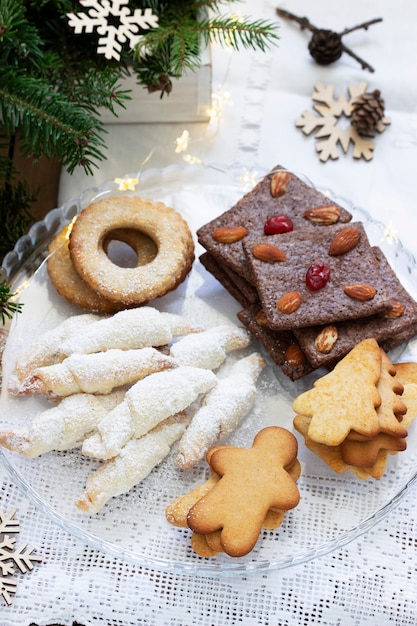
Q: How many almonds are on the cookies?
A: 11